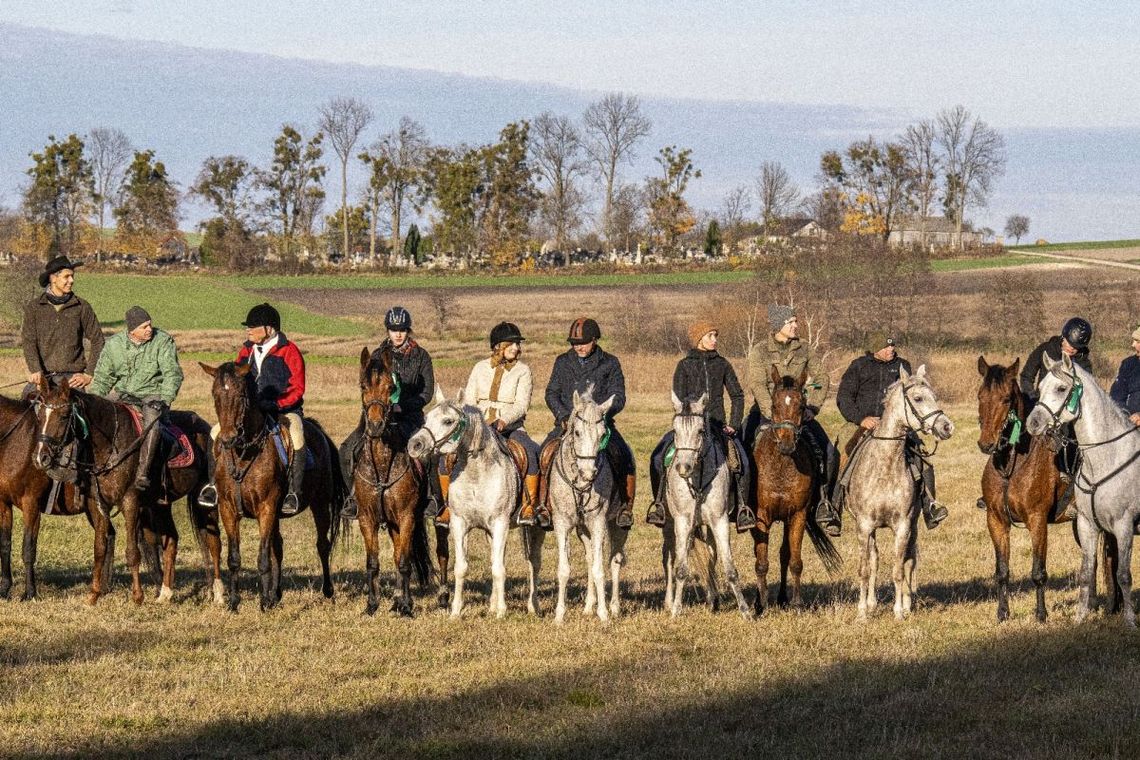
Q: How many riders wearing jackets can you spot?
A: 11